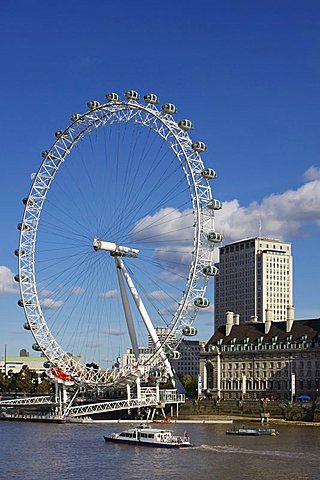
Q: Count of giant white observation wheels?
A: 1